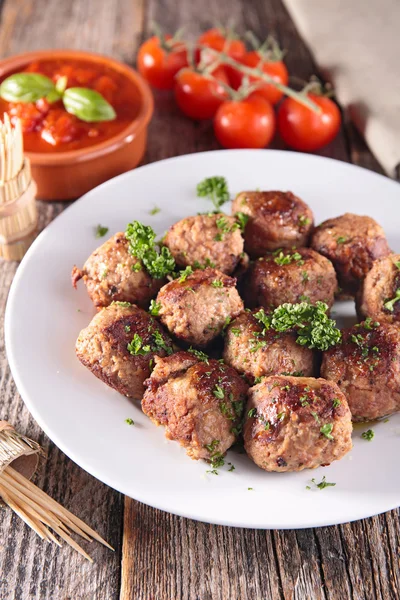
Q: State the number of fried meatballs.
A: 12